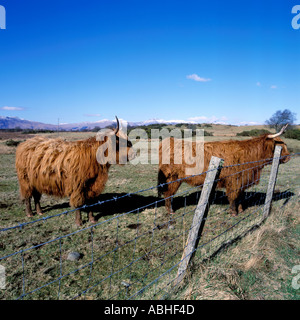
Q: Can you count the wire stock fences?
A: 1